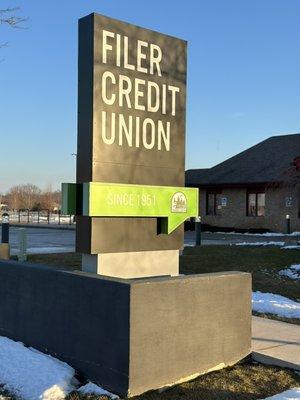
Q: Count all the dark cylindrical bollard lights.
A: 3